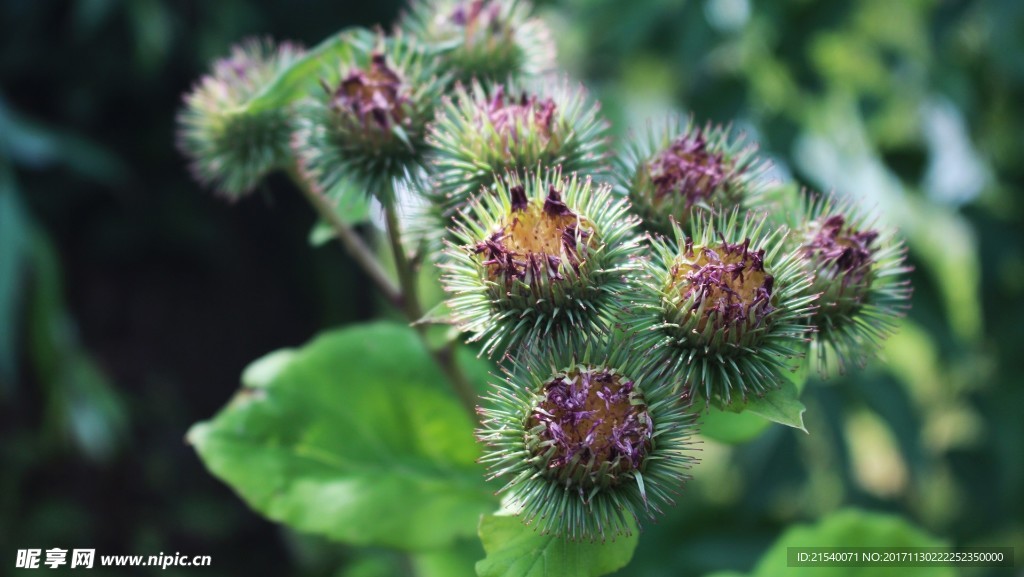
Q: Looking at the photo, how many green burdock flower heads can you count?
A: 9